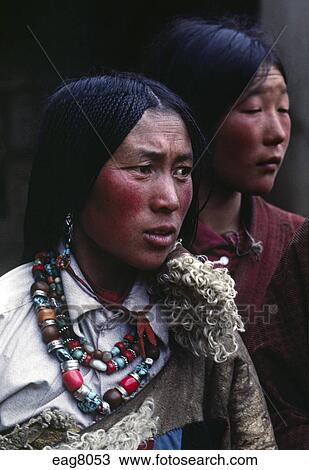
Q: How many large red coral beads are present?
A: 2